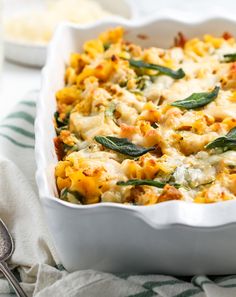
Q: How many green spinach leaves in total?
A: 6